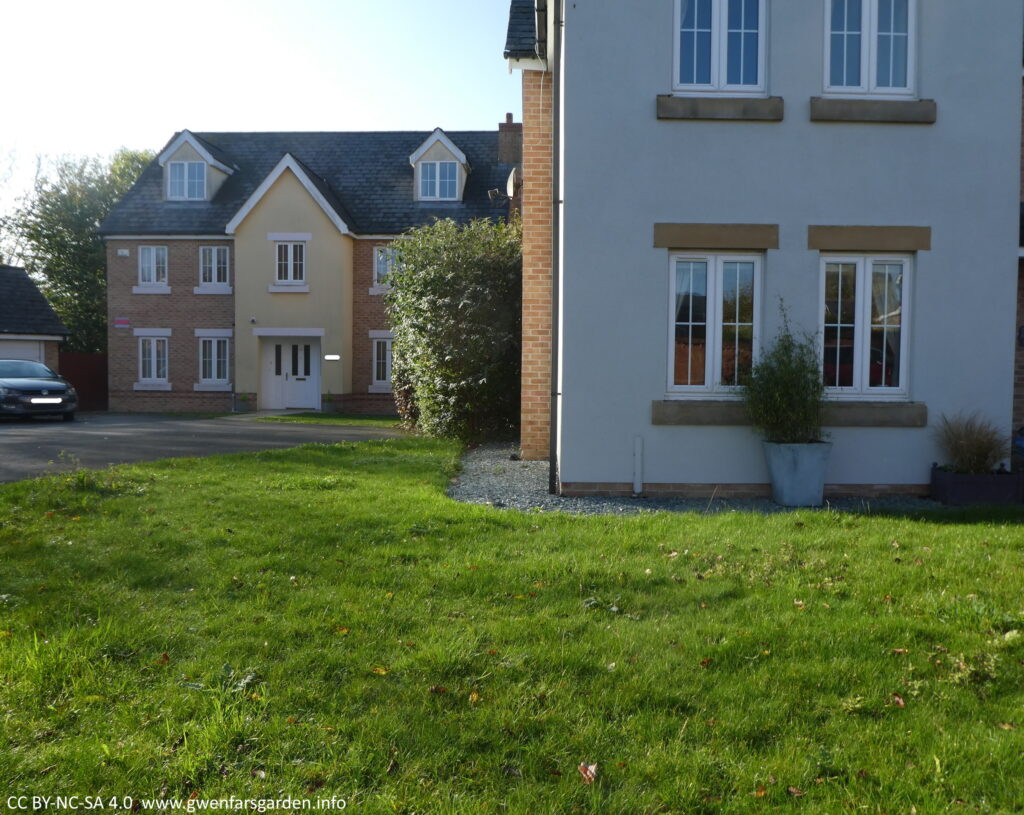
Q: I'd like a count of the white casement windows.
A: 13